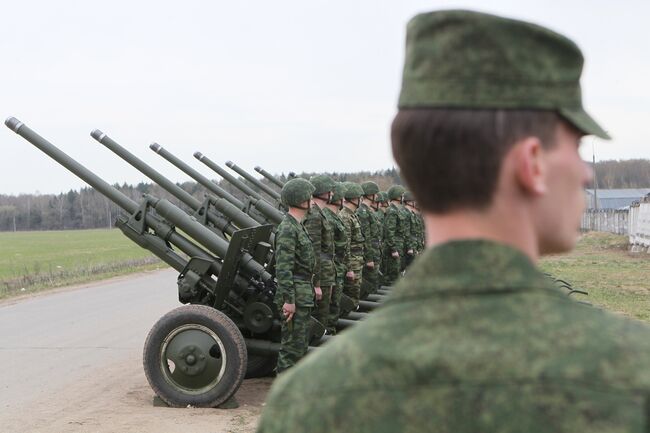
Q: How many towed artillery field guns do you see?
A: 6